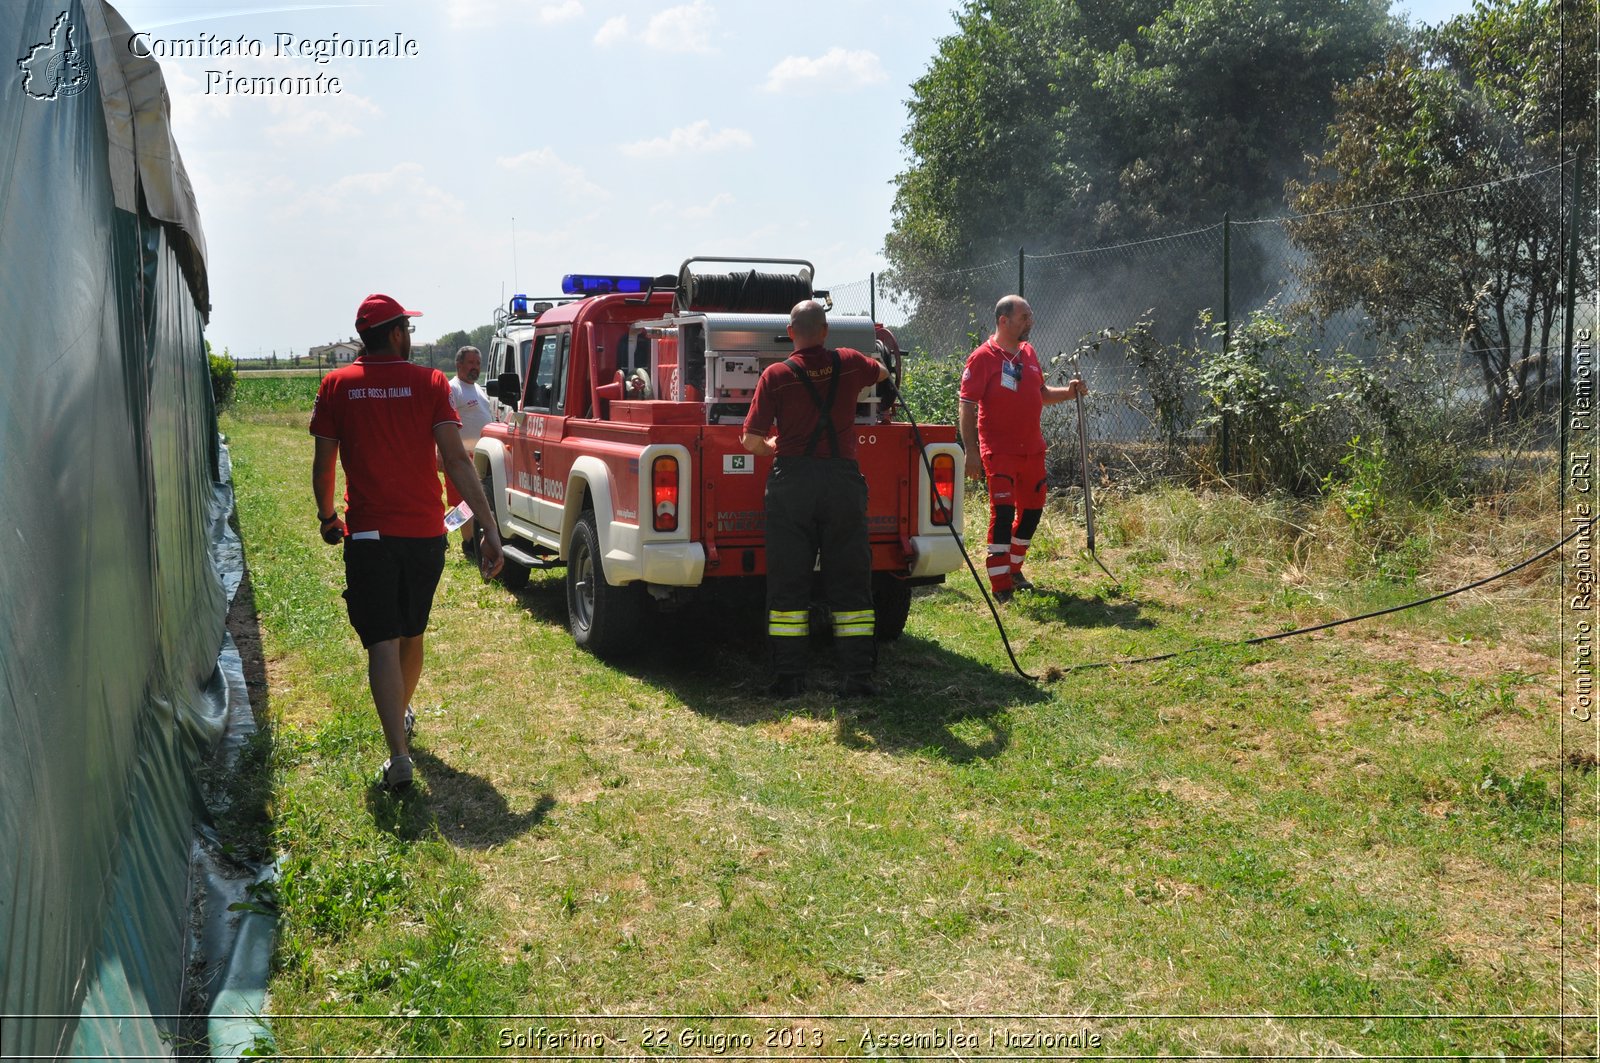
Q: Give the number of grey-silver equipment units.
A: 1